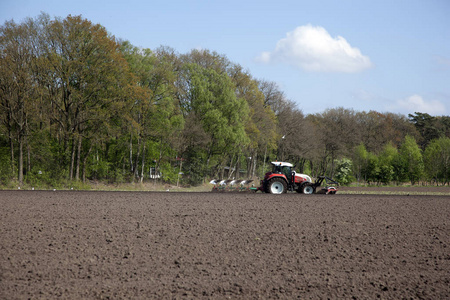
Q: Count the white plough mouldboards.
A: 4